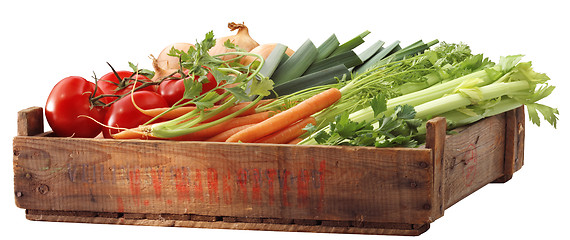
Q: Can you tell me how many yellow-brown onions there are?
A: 4